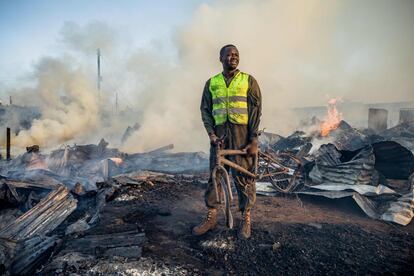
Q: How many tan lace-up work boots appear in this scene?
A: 2